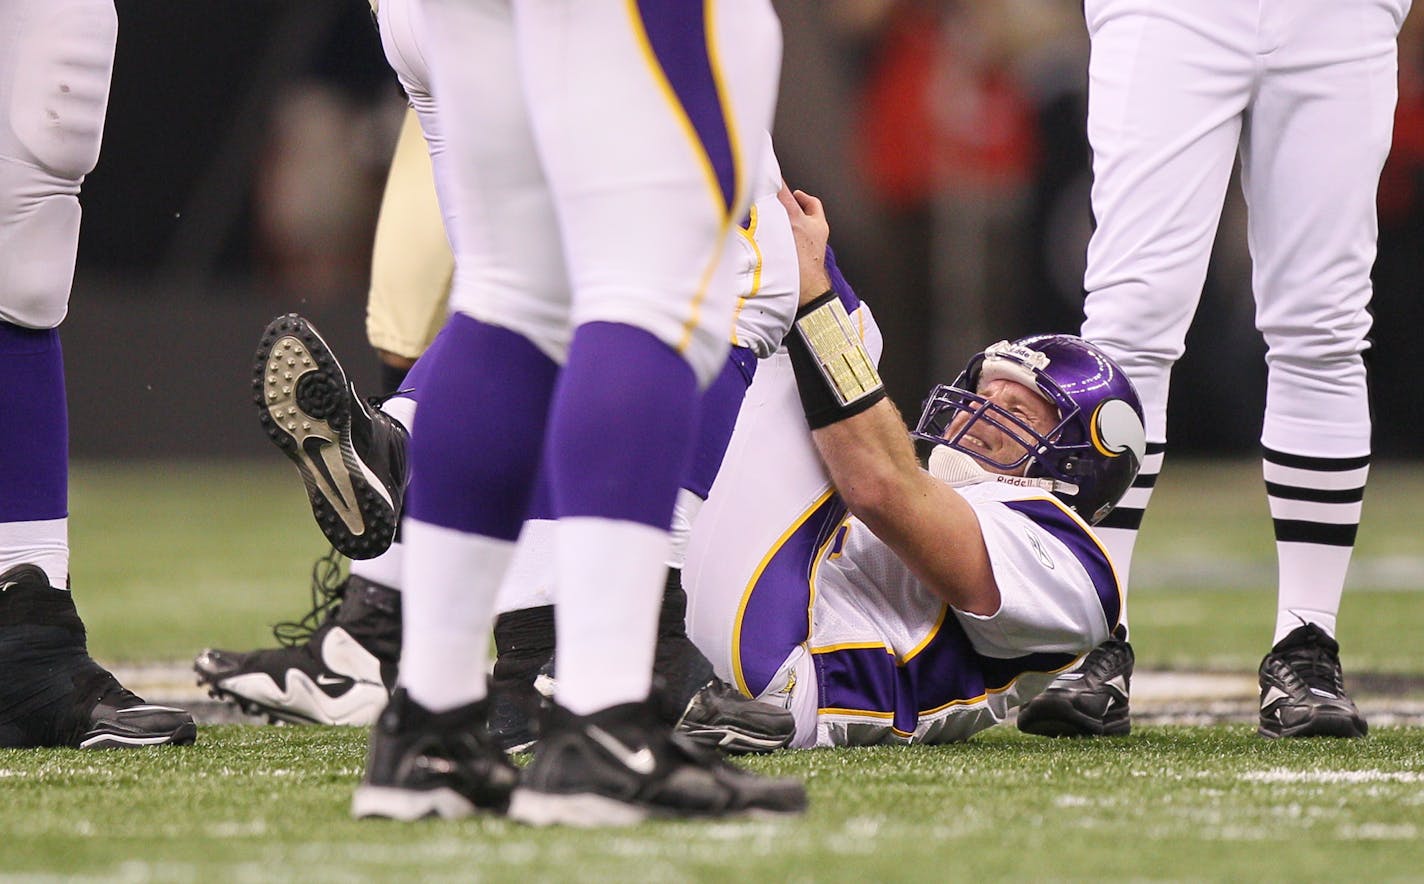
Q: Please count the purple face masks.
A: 1